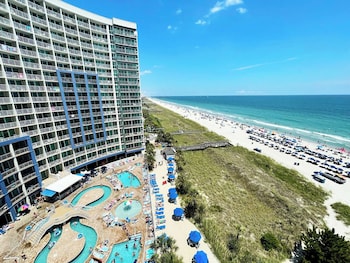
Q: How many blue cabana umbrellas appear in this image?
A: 9